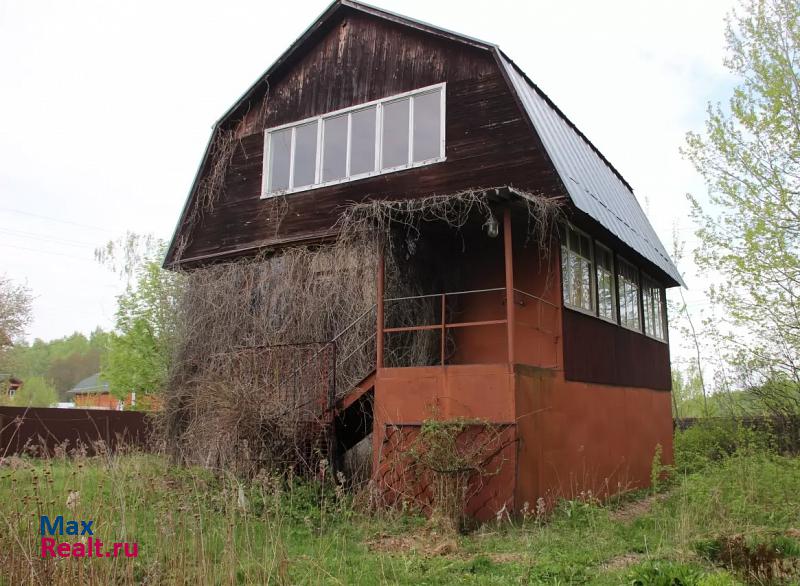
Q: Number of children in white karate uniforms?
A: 0